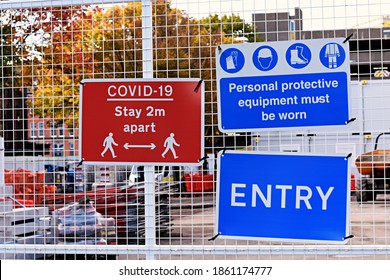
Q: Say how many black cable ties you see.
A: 11